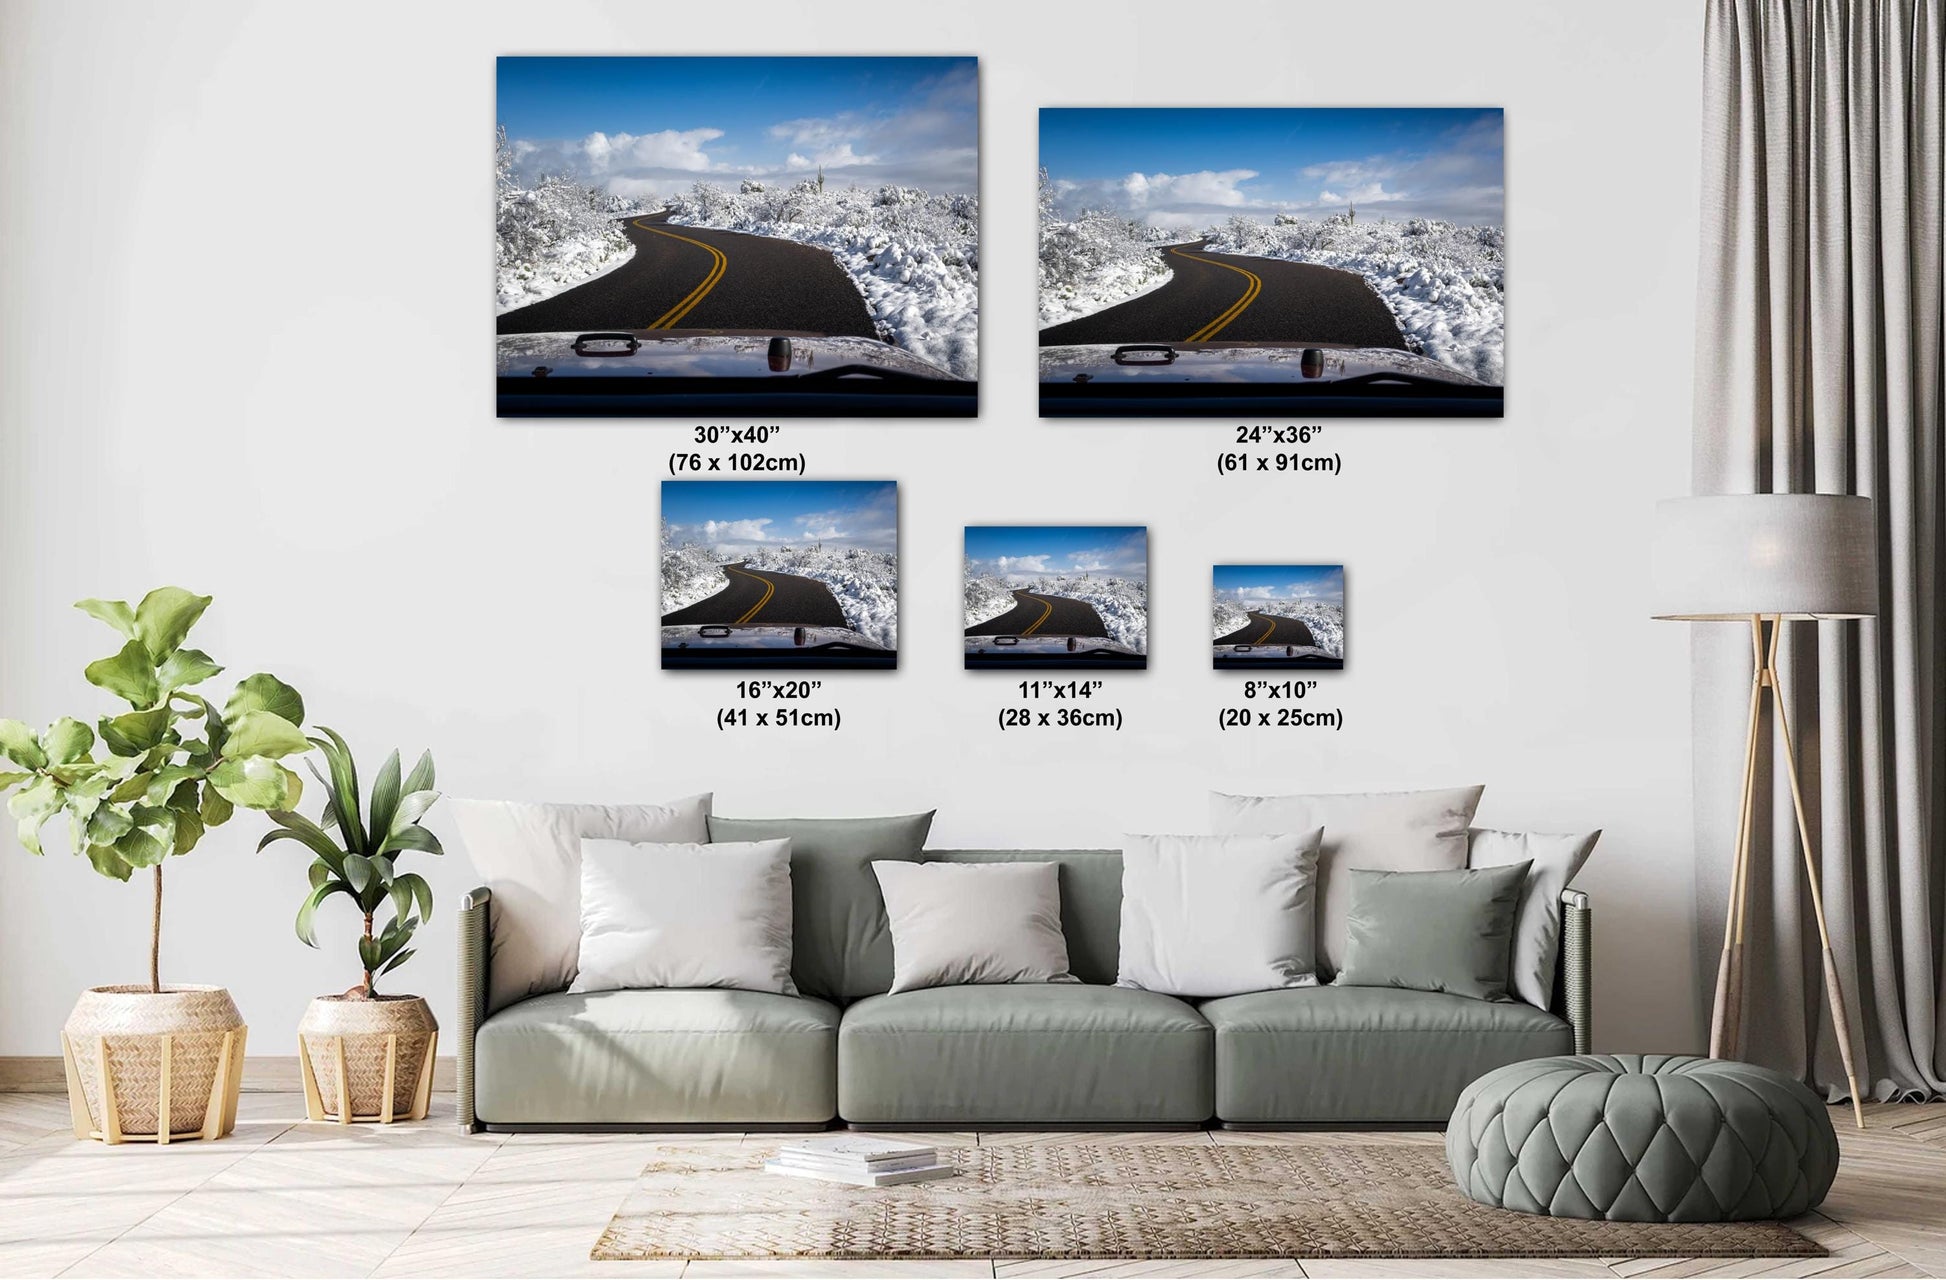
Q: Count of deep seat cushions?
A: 3